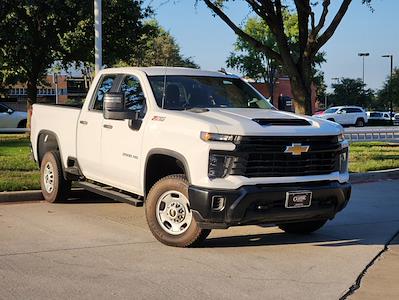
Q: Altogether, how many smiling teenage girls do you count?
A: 0